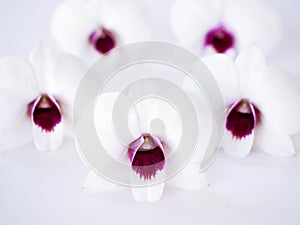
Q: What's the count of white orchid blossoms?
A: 5